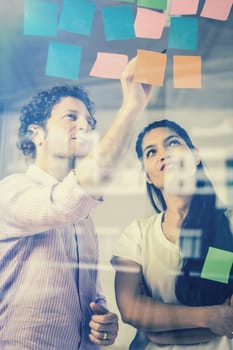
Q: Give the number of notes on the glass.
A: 14